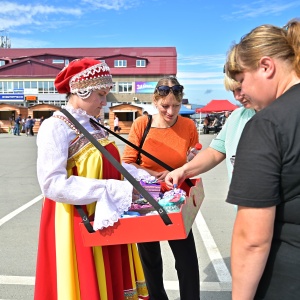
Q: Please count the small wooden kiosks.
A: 3